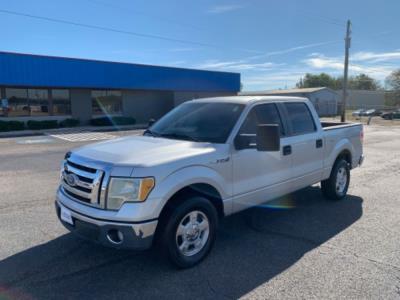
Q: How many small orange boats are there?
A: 0